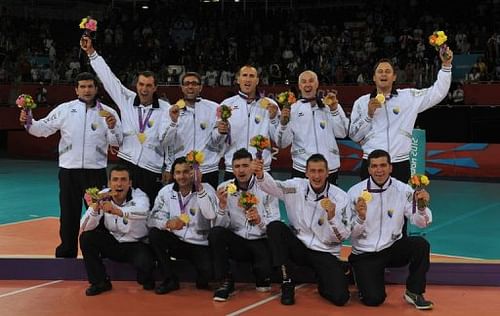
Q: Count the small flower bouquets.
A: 10